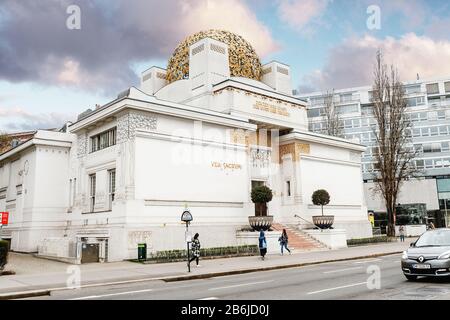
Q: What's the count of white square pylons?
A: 3